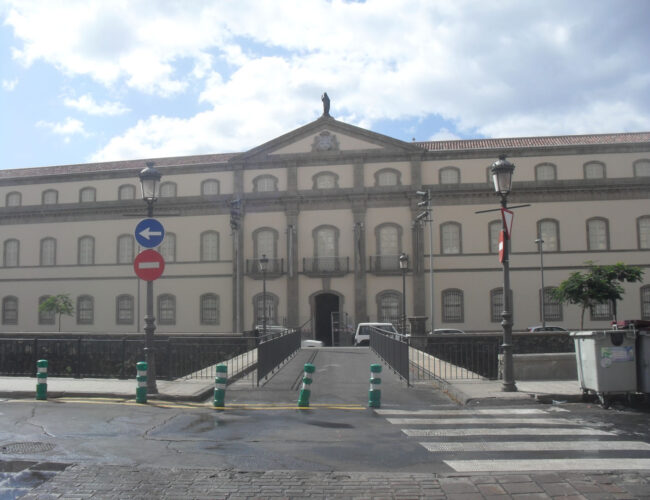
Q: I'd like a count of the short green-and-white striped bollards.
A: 5